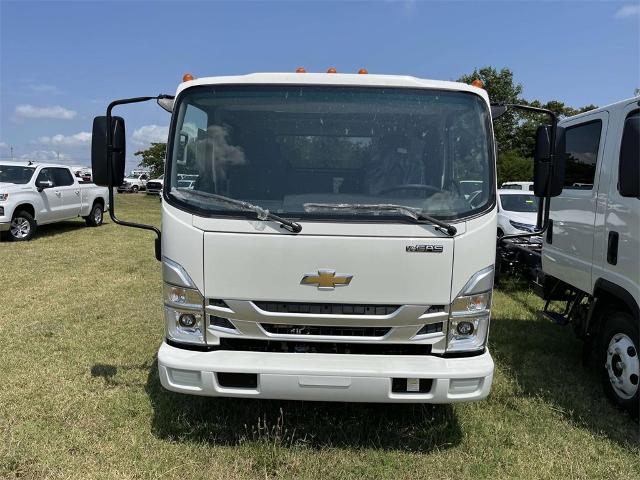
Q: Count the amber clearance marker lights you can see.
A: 5